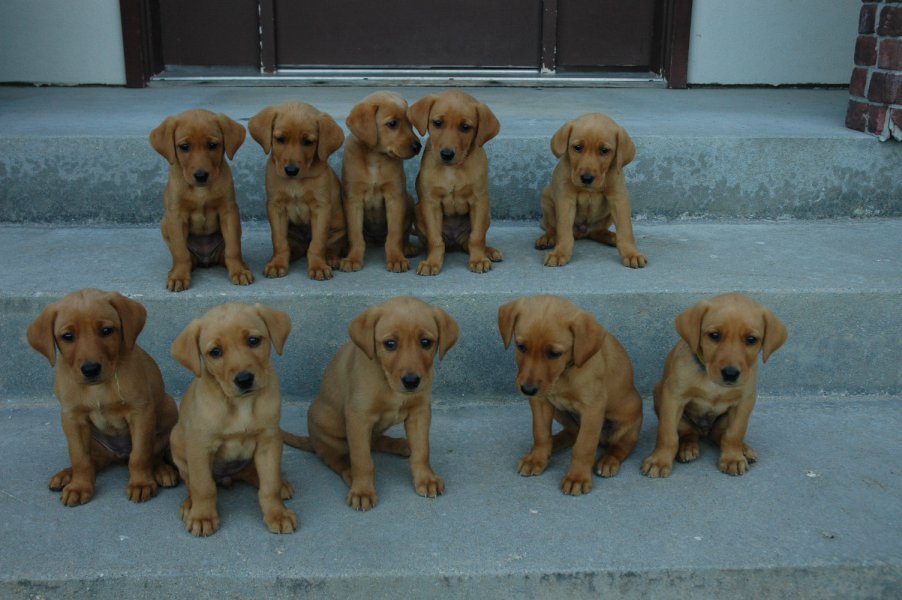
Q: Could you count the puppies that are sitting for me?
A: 10